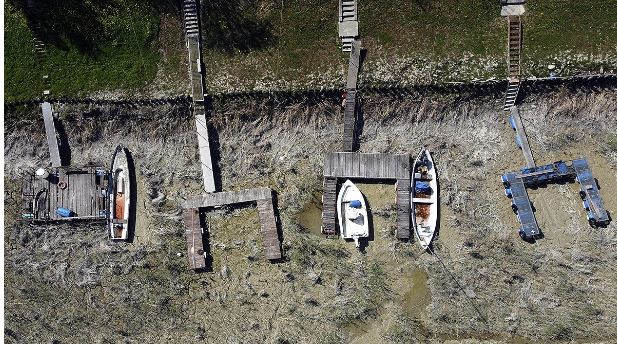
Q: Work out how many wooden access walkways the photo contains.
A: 4